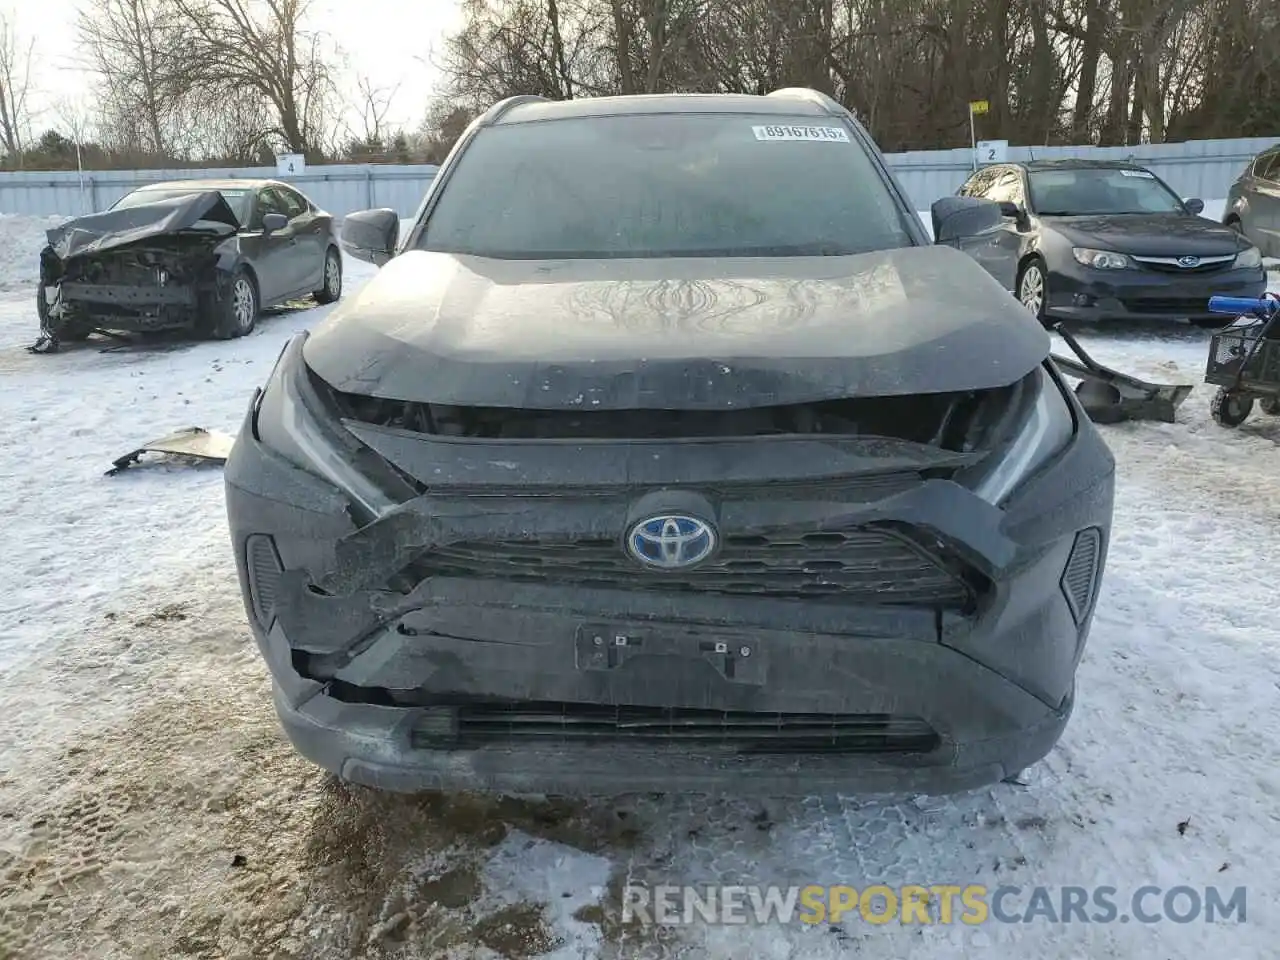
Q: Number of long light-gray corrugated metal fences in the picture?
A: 1